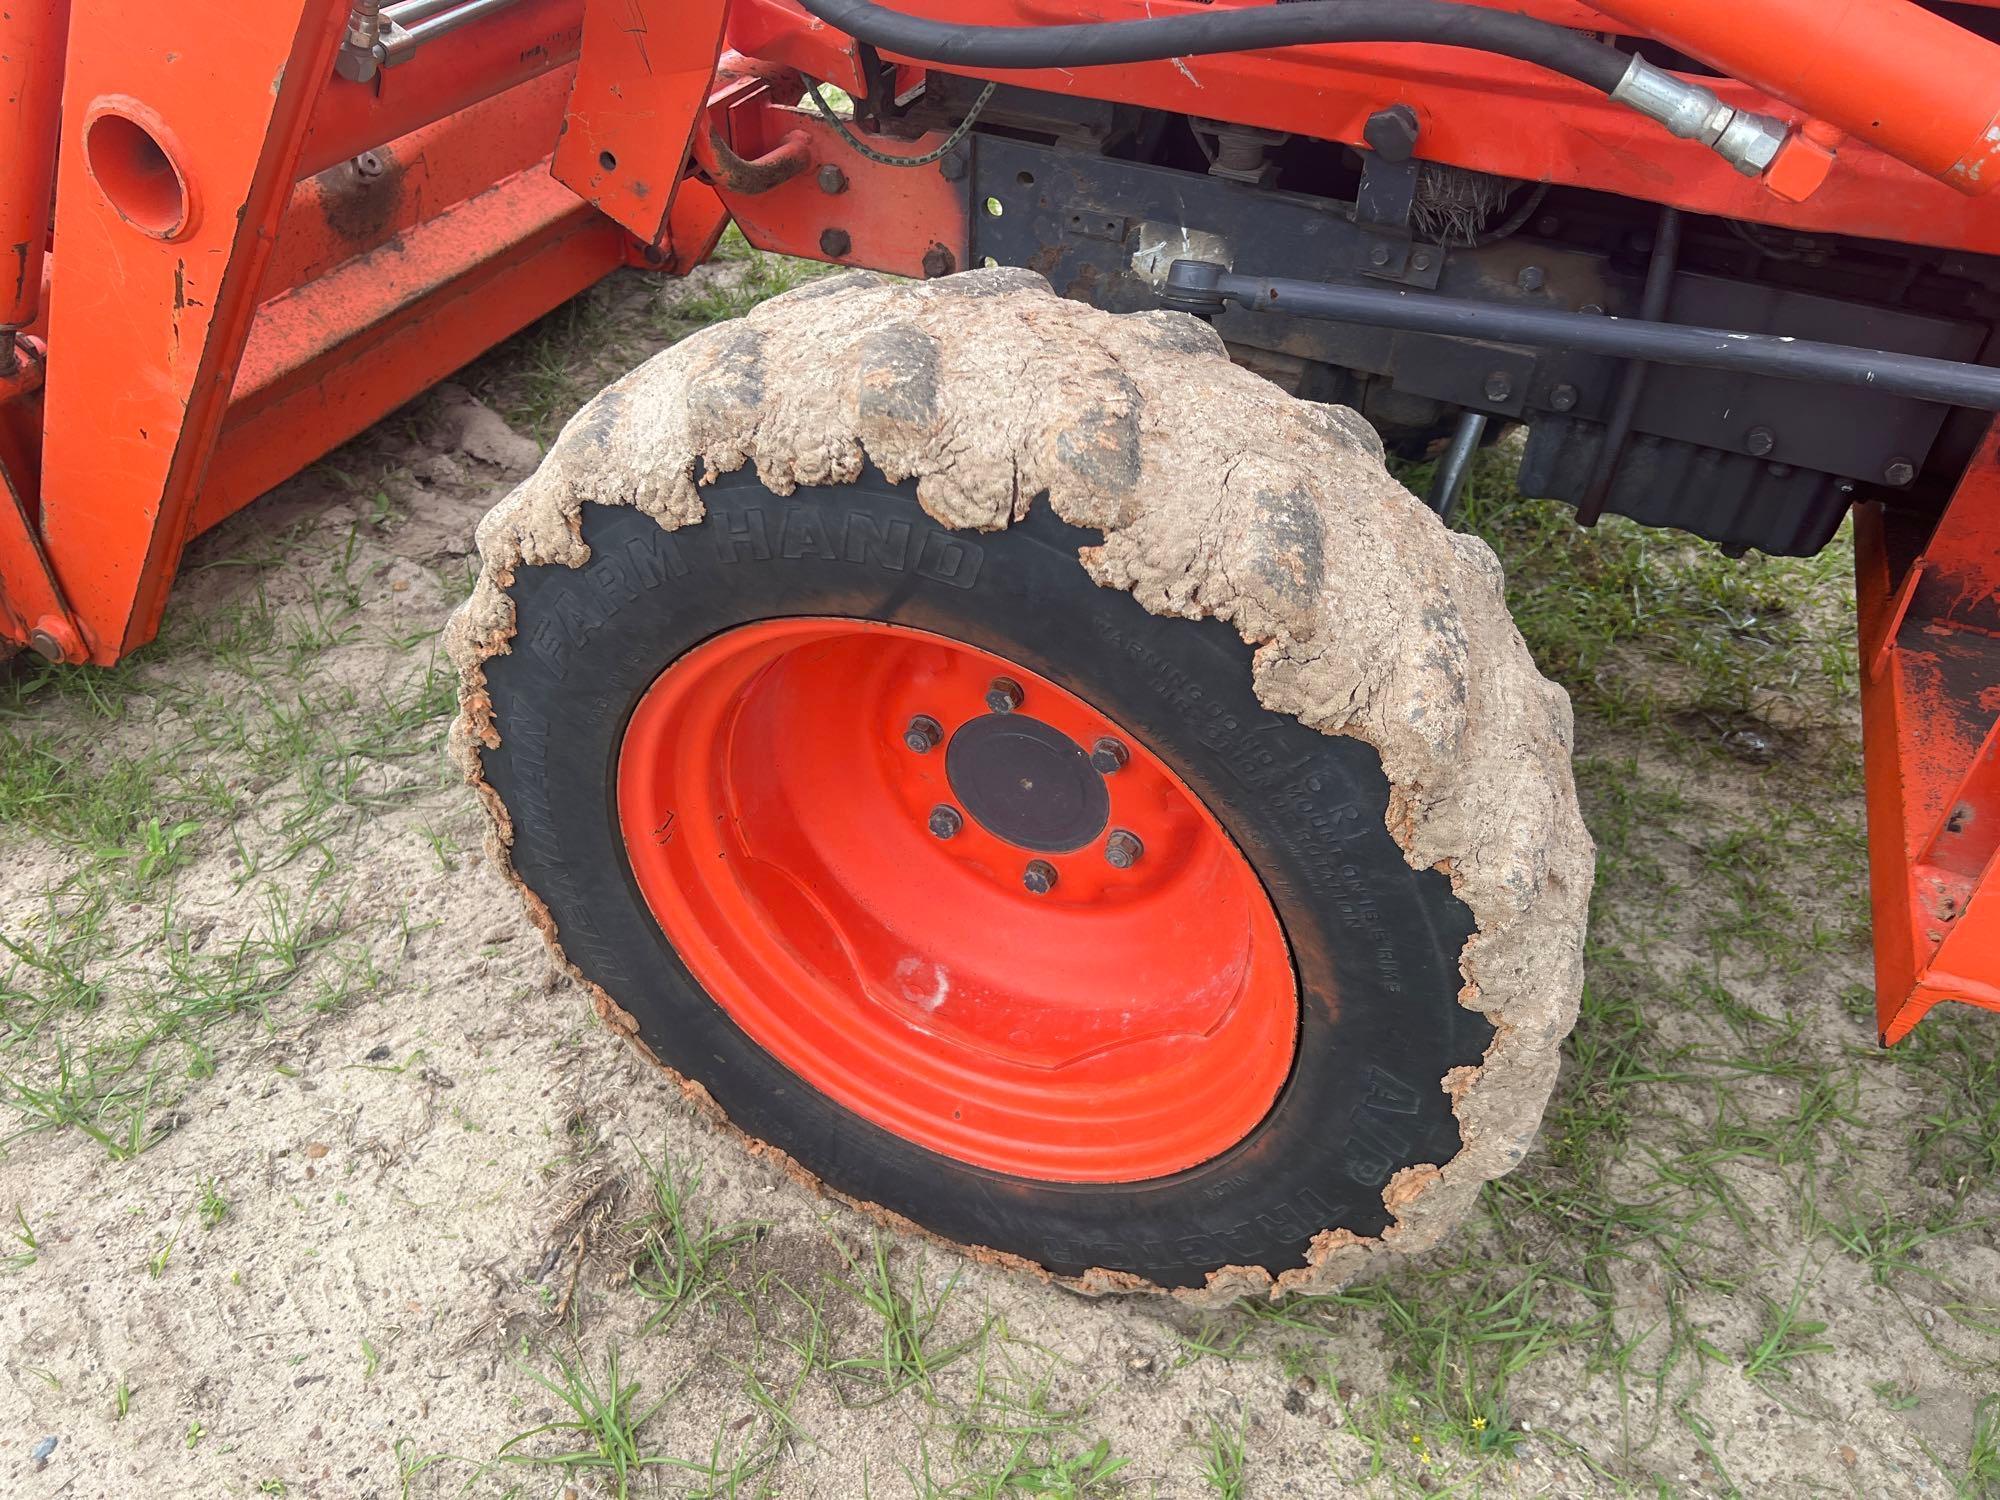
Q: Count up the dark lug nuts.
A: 6